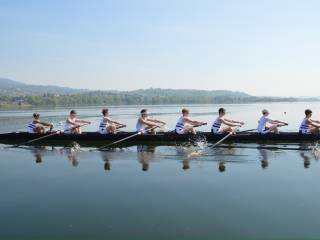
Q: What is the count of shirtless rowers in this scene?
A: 0